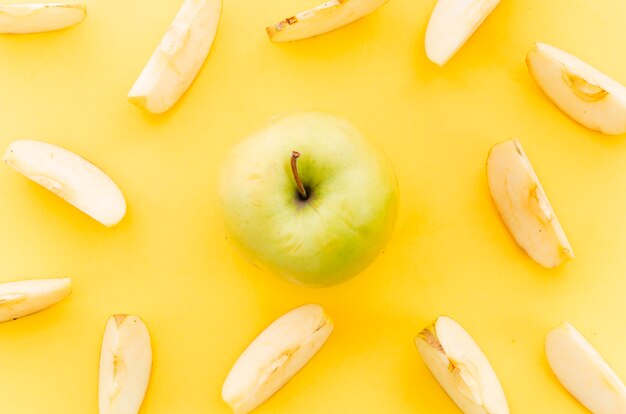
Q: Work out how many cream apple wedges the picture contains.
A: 12